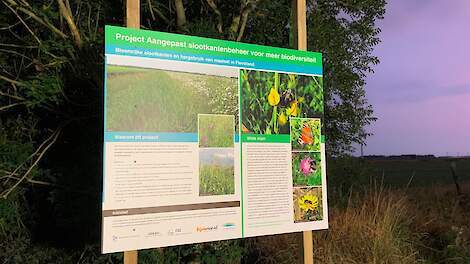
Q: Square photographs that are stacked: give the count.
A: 3